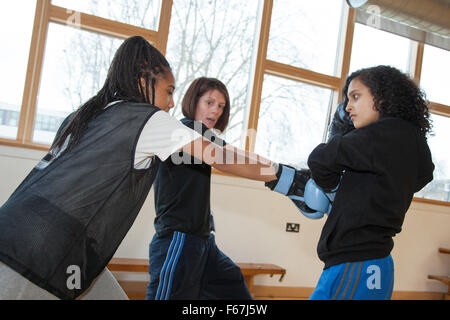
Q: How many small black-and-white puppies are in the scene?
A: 0